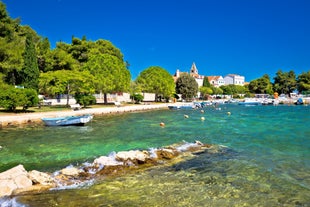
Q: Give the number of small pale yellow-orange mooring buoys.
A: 5